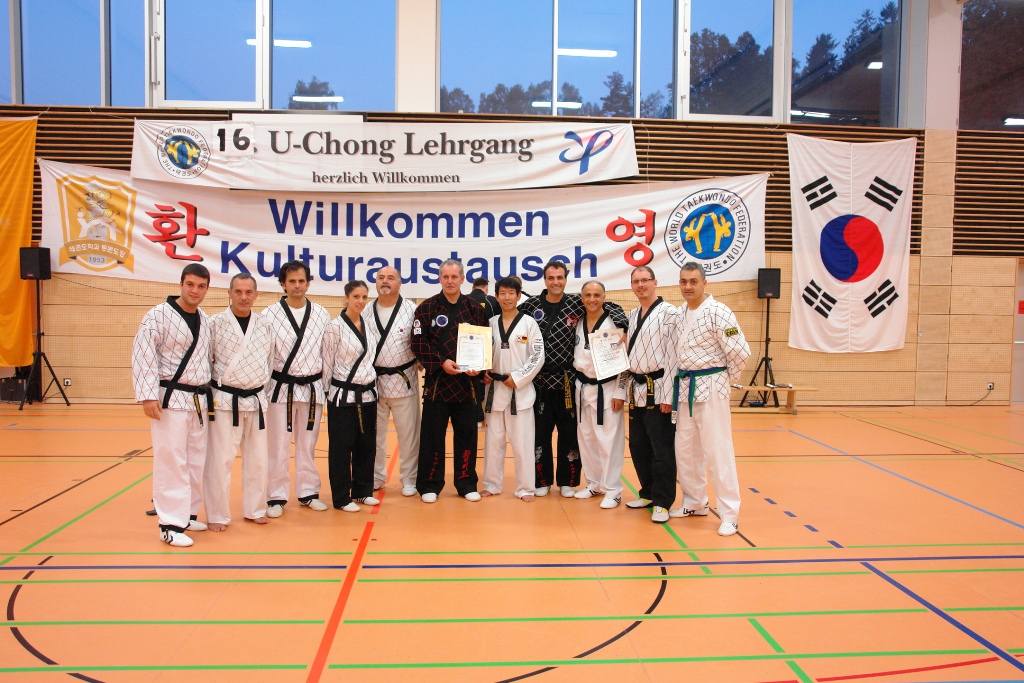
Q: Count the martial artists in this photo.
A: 11